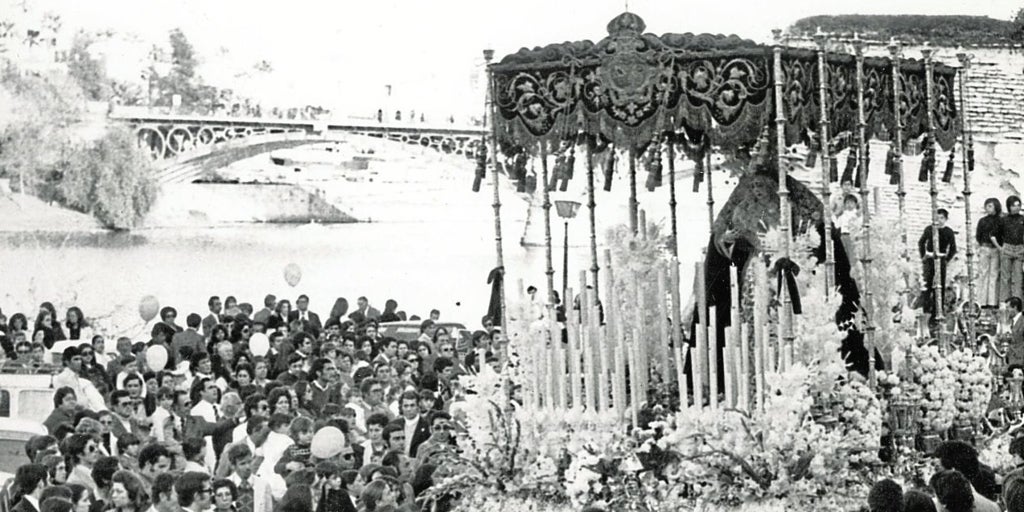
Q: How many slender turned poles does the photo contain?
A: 12